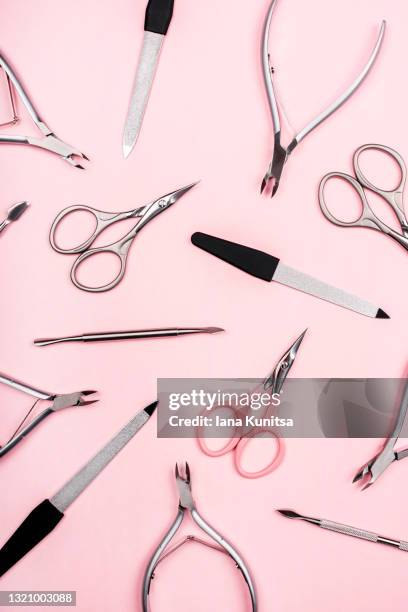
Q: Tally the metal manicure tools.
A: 14